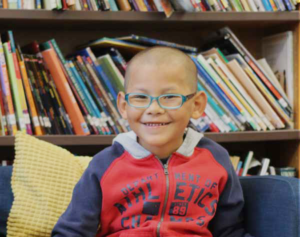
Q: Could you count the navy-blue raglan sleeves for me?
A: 2